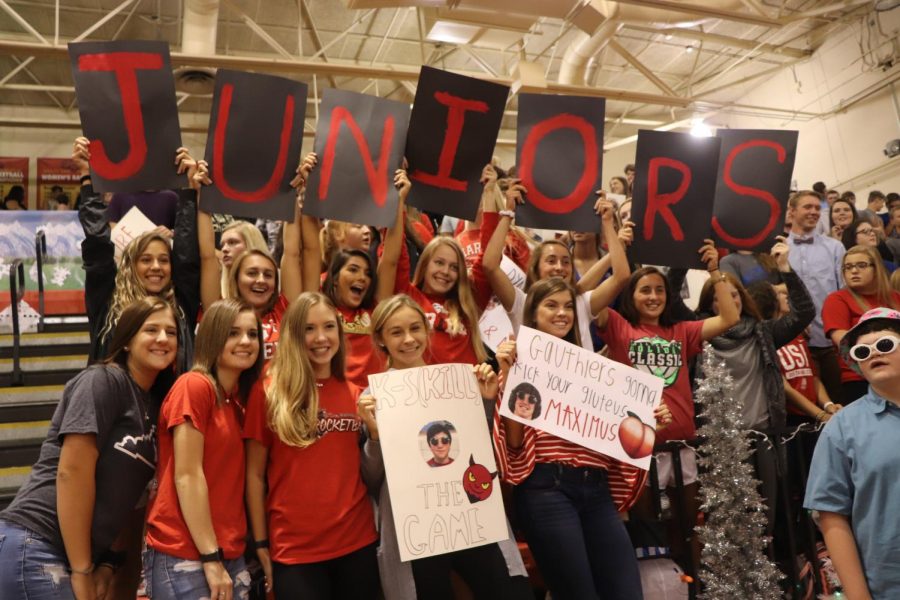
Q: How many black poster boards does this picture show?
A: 7